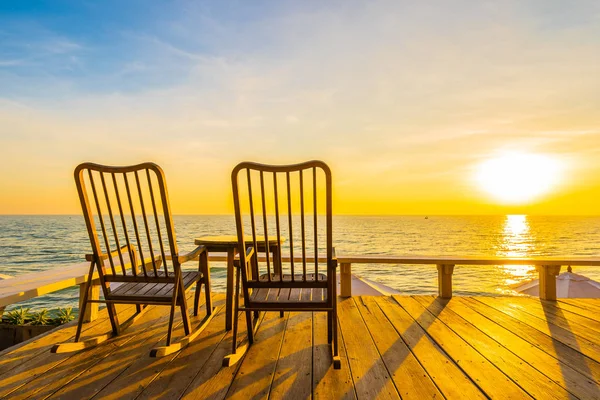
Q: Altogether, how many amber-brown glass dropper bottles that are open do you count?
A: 0